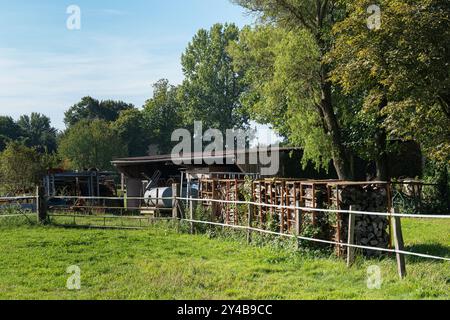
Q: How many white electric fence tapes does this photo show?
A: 2